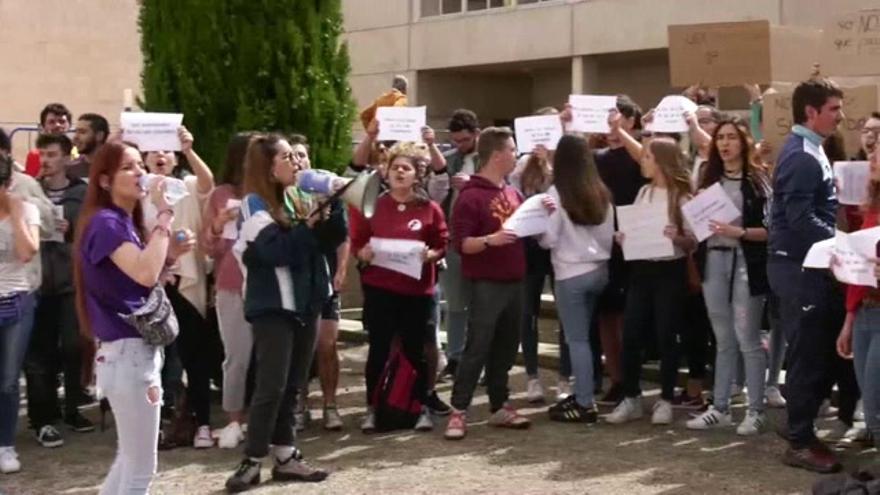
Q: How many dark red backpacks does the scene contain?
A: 1